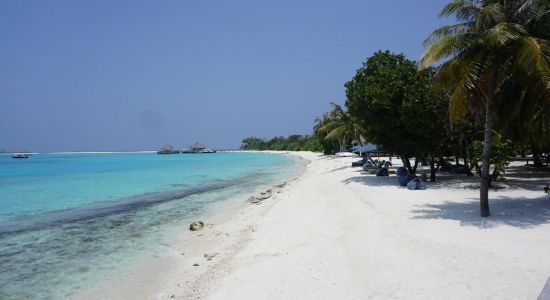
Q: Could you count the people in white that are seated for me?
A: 0